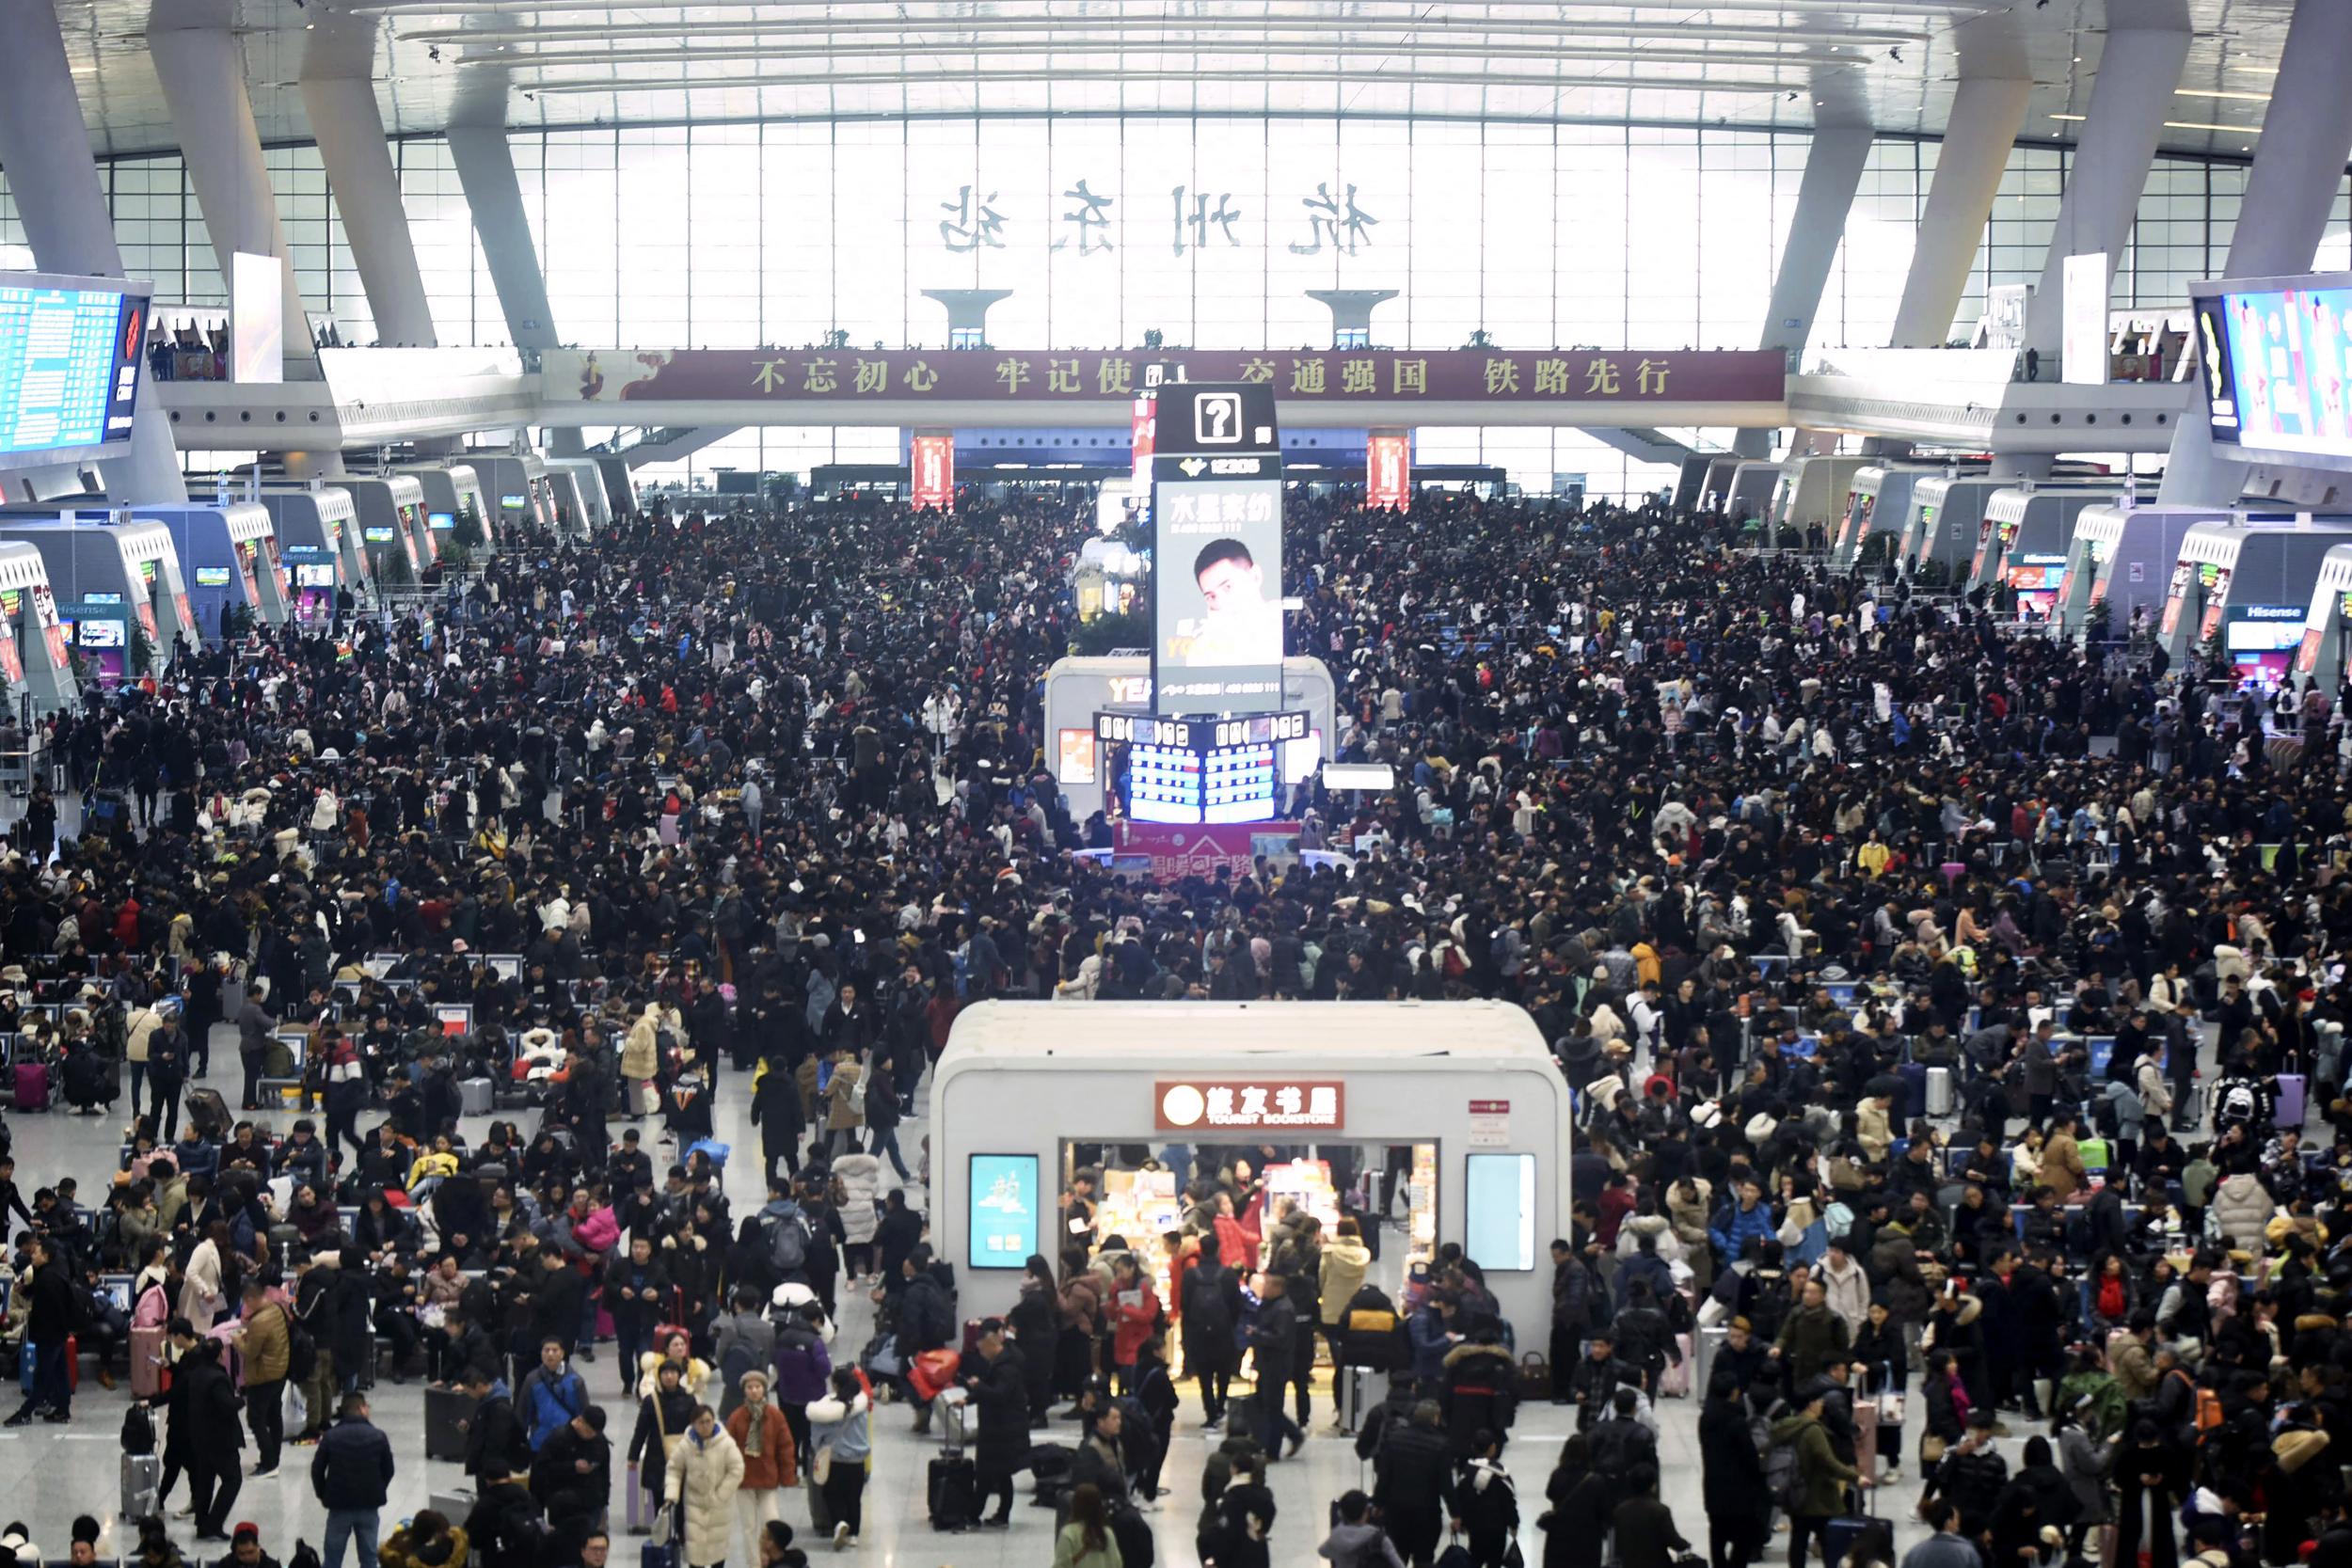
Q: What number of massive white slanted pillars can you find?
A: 8